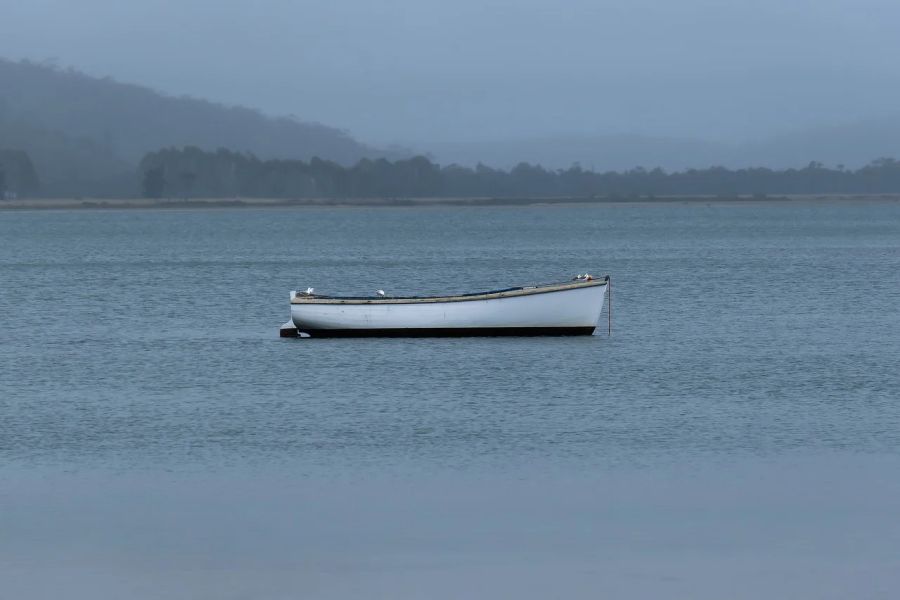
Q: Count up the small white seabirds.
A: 4